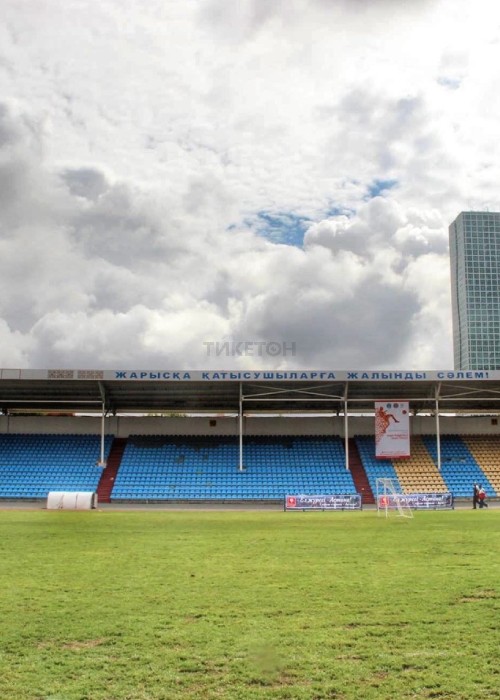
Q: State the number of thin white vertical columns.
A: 4